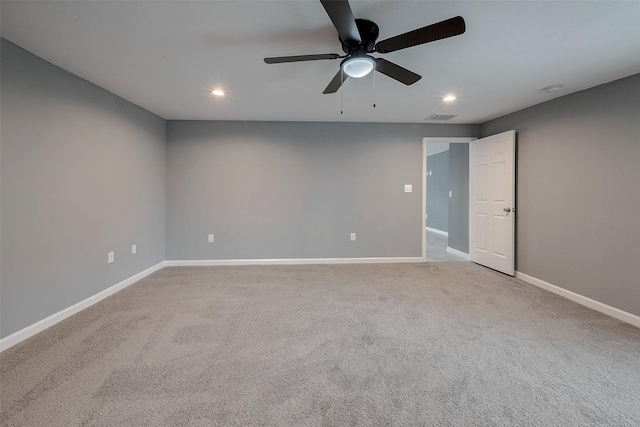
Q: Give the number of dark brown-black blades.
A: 5